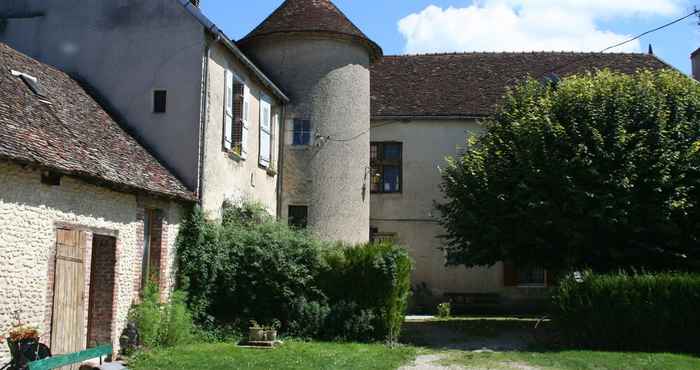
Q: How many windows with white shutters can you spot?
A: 2